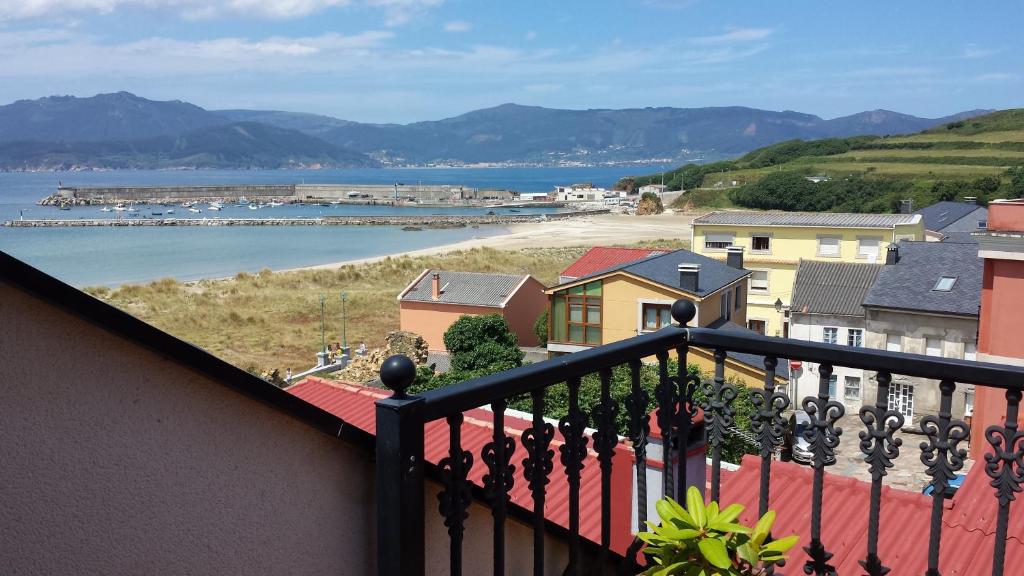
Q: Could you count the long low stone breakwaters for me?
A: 2